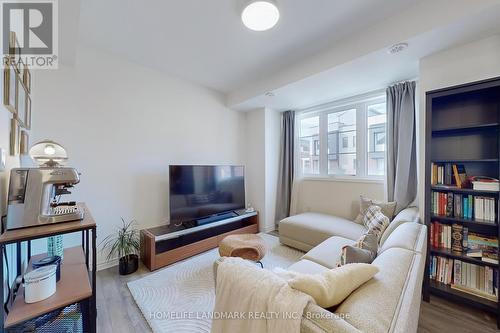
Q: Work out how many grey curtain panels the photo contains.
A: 2